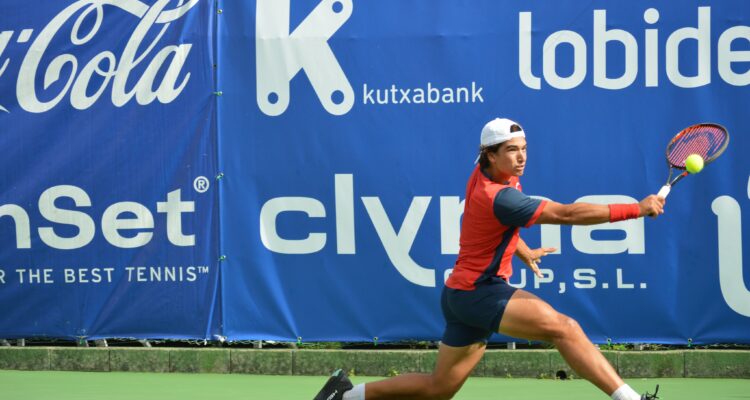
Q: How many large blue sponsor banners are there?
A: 2